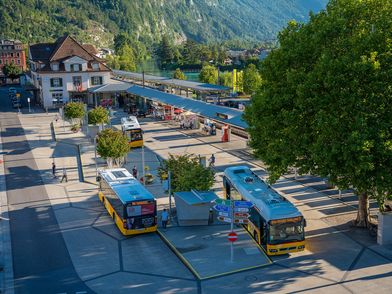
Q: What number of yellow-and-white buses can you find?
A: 3